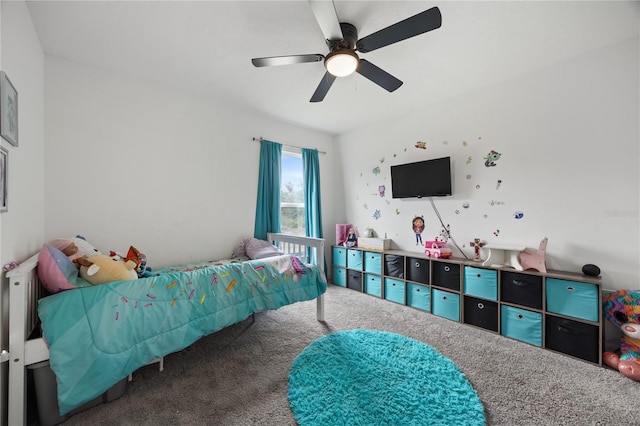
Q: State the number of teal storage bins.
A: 11